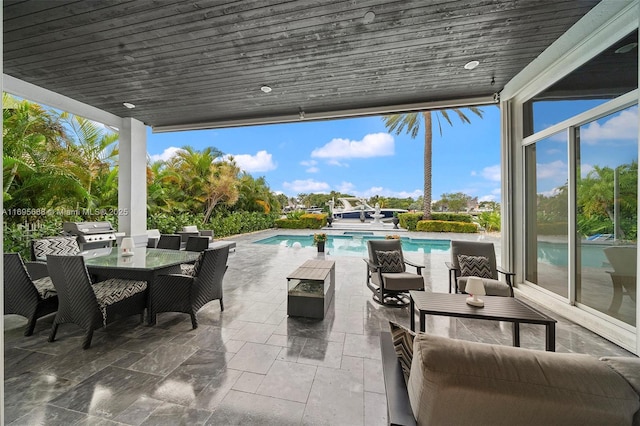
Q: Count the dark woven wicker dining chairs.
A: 6